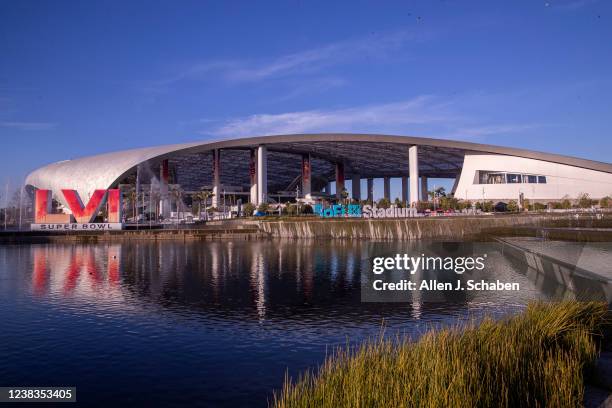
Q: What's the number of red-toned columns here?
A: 5